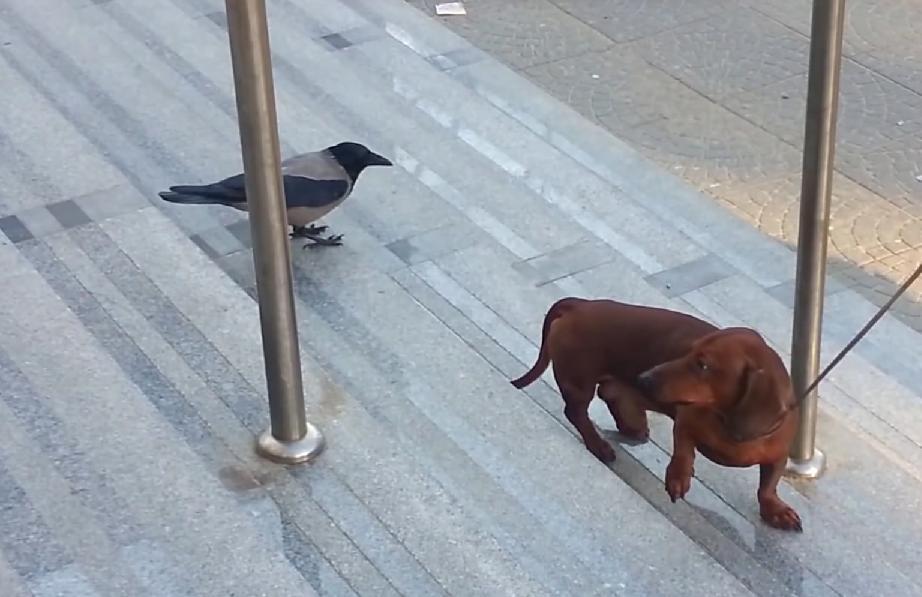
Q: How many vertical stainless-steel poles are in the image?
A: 2